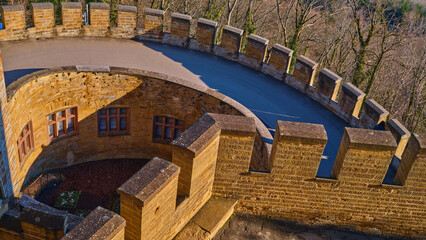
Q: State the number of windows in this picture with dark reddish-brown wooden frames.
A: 4